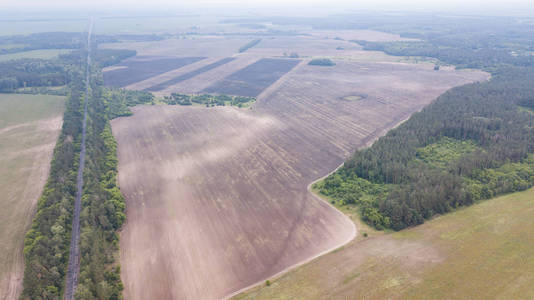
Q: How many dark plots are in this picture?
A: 3